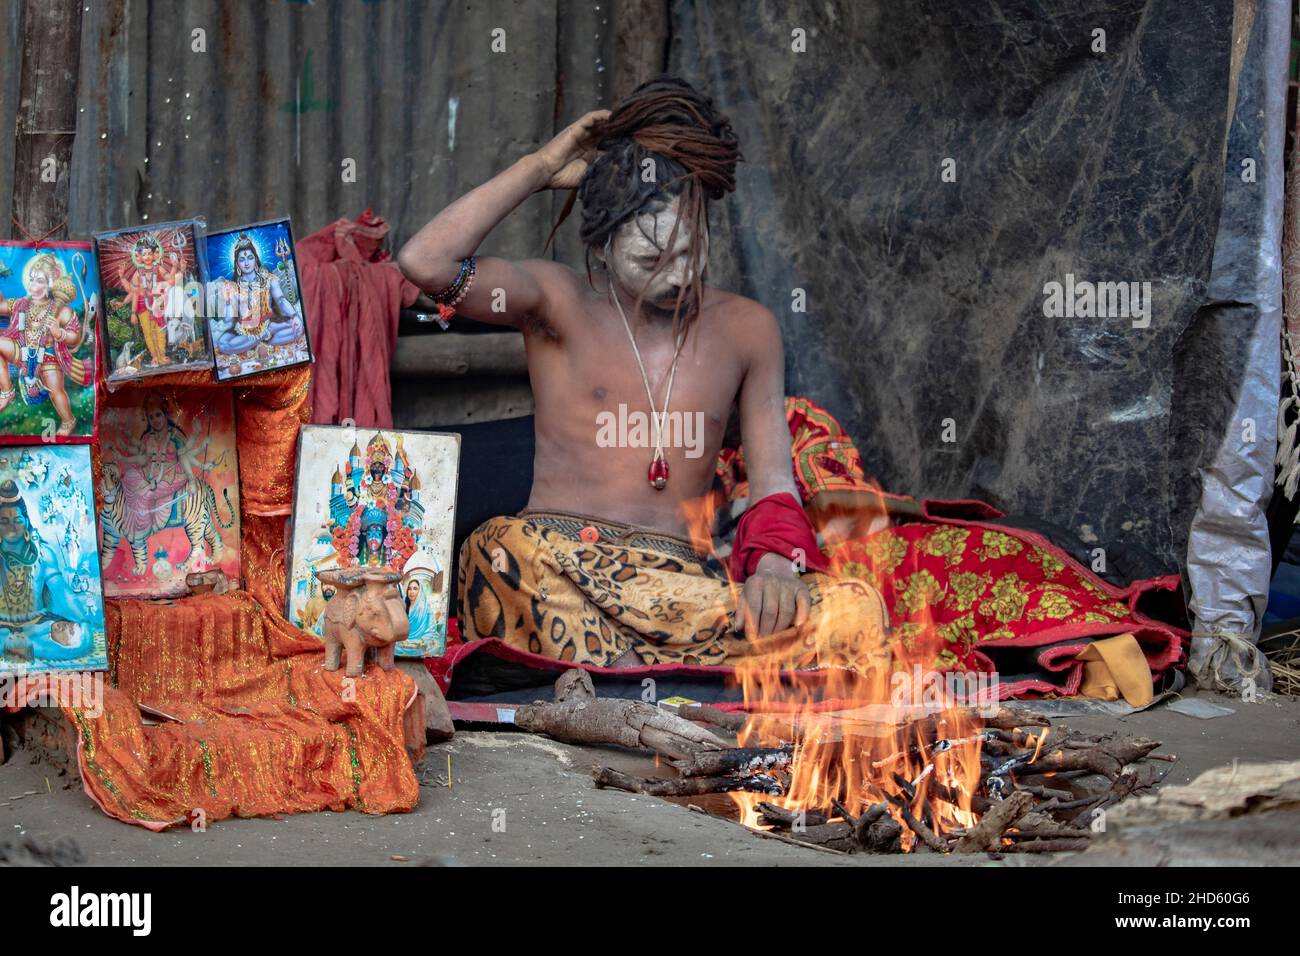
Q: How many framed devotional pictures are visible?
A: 6